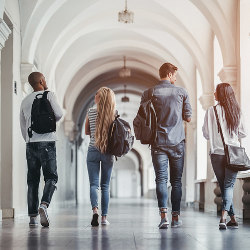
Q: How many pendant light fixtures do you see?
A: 3